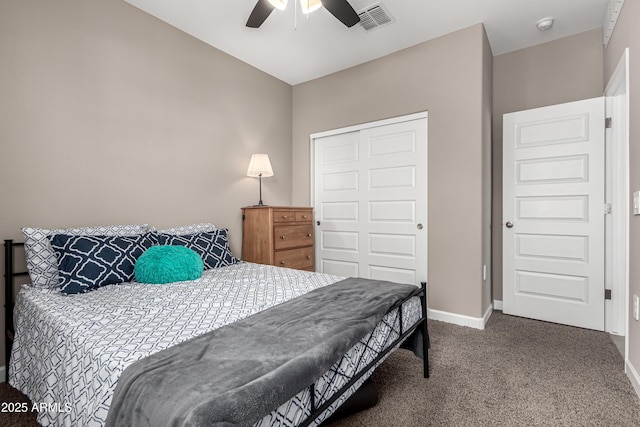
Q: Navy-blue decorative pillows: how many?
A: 2